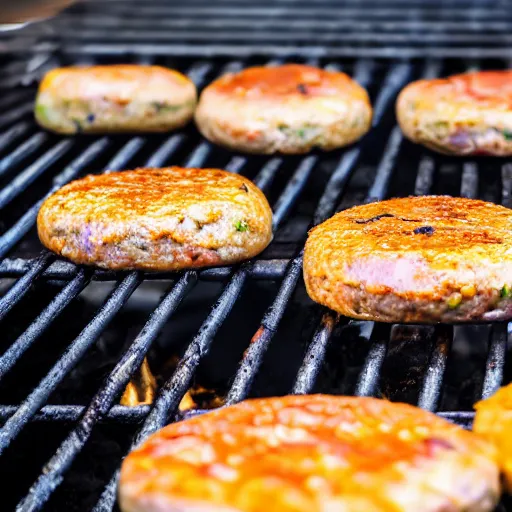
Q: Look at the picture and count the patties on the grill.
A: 7